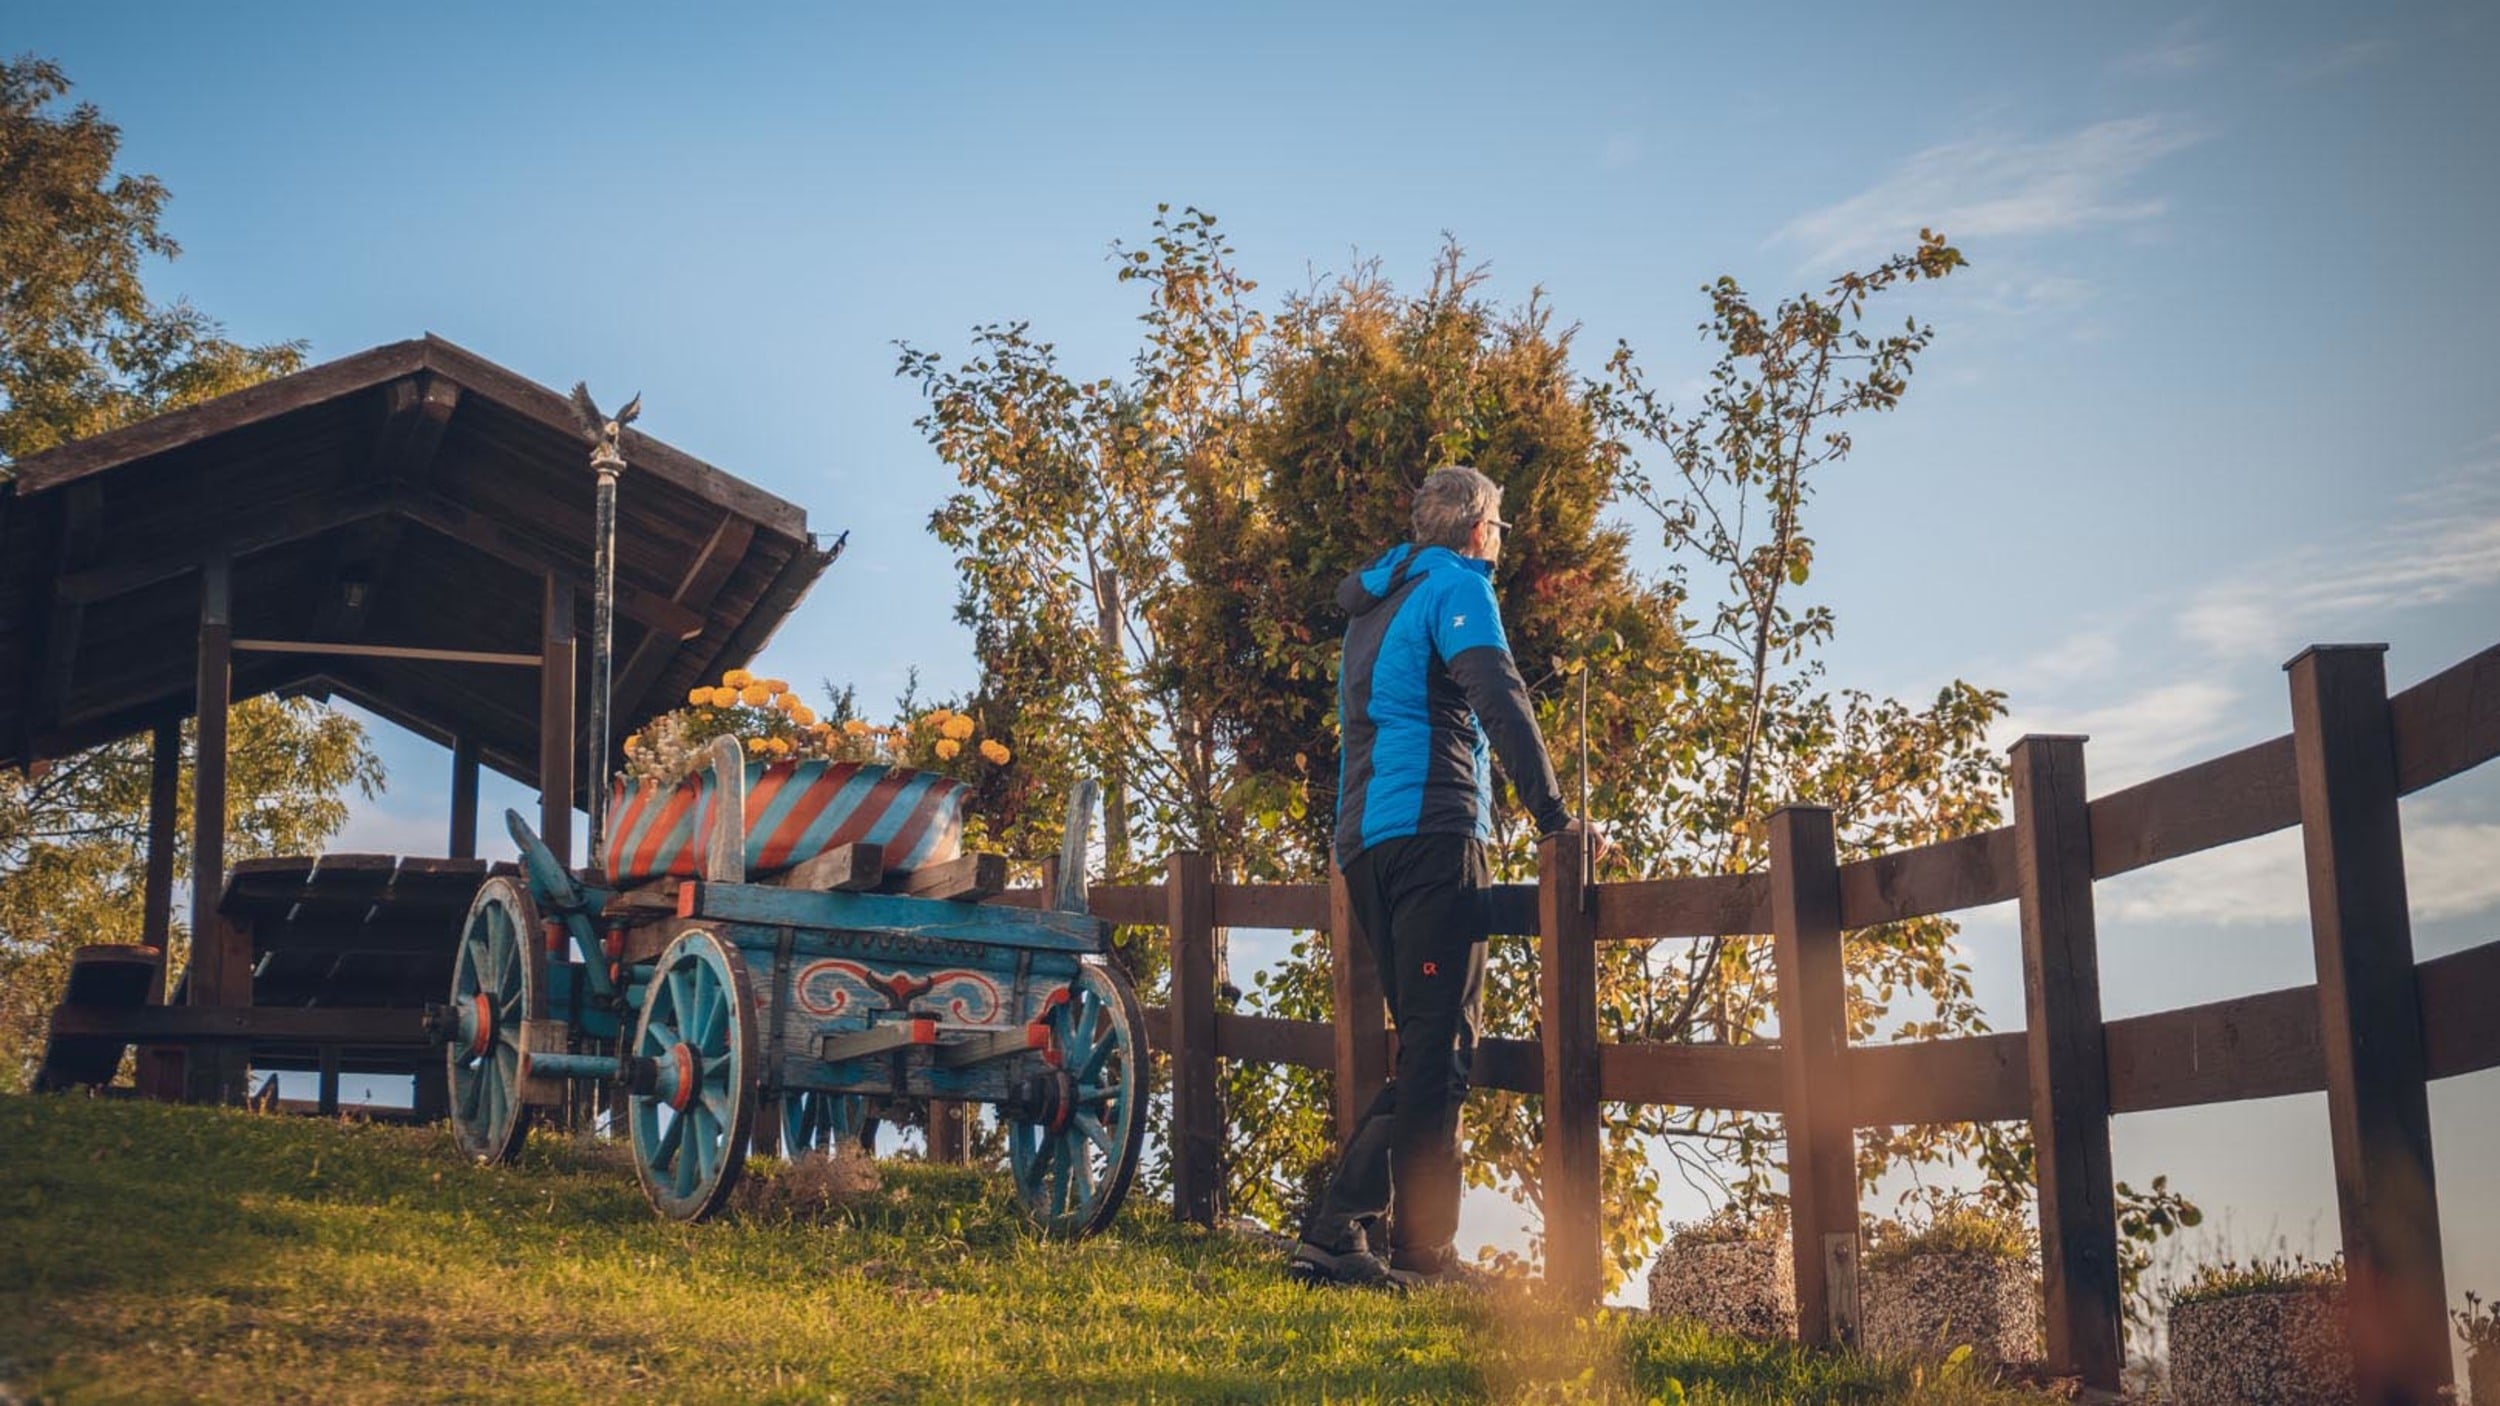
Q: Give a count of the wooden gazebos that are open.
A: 1